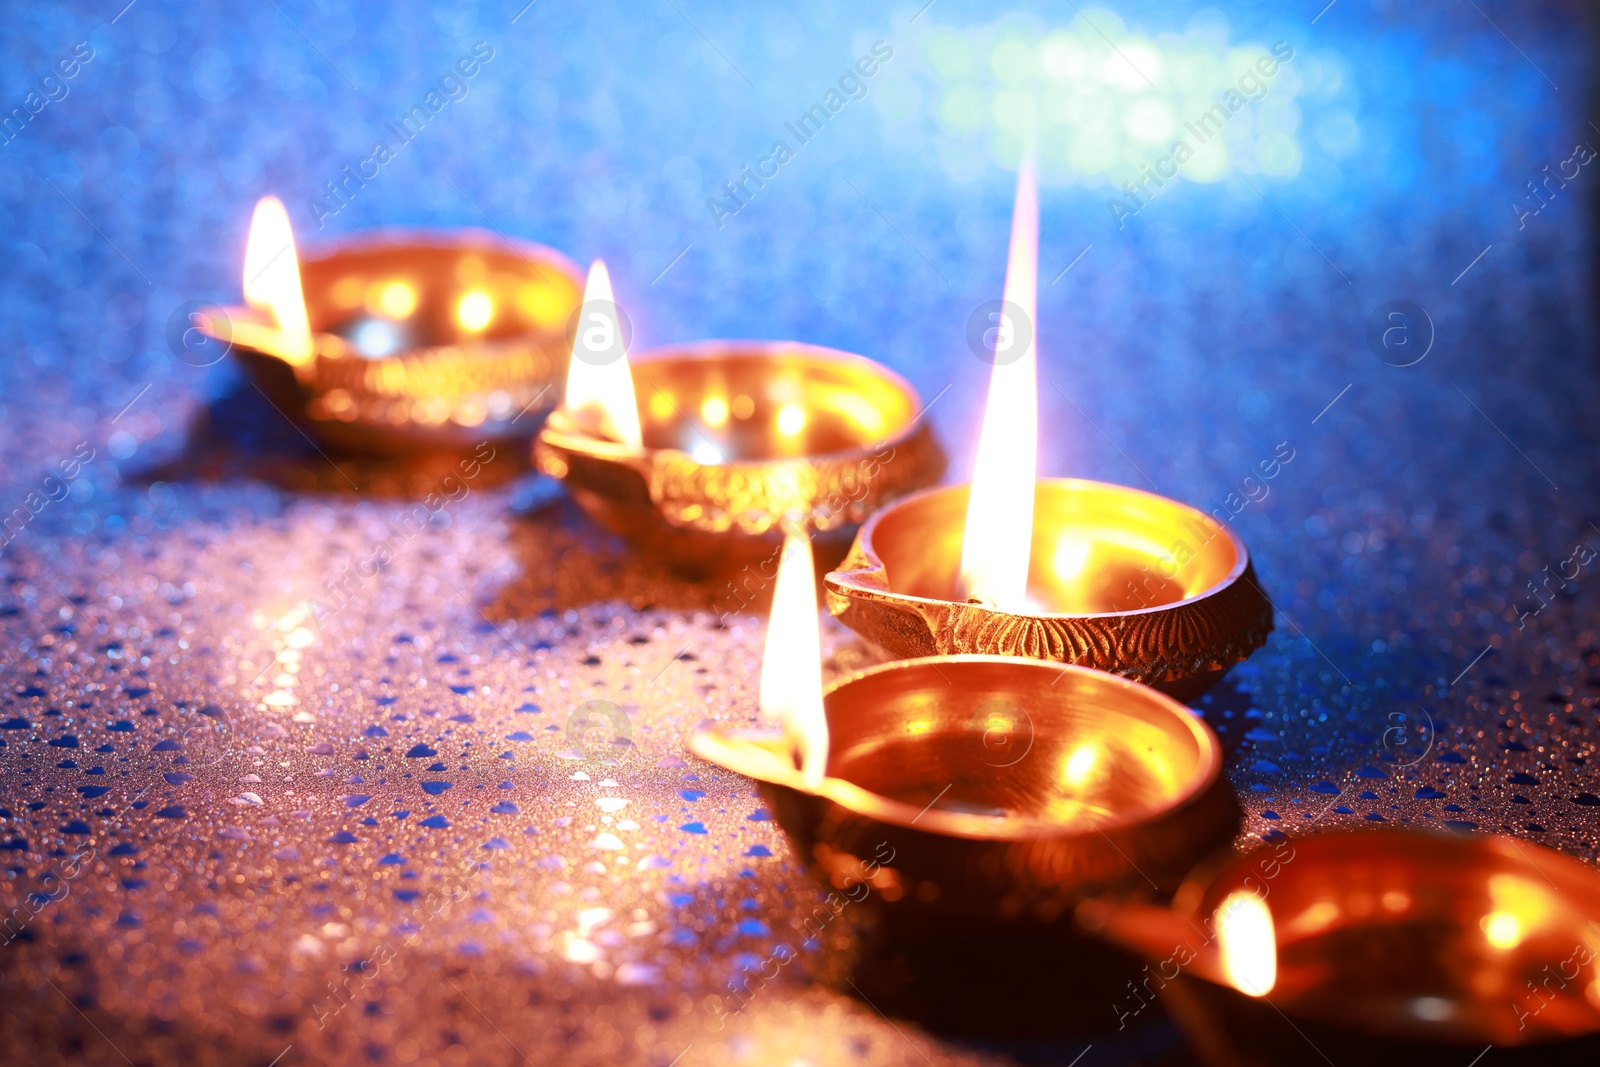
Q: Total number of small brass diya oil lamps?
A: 5